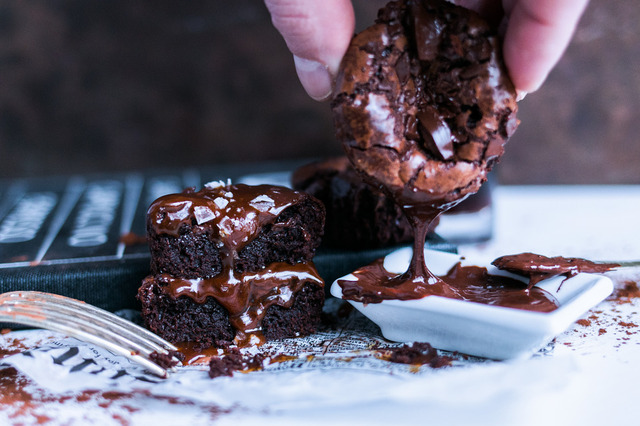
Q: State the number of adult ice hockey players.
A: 0